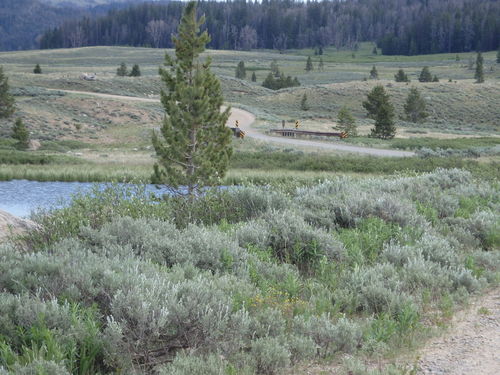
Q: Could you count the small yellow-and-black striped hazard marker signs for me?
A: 4